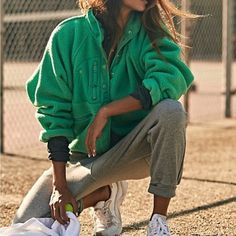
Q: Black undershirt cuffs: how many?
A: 2